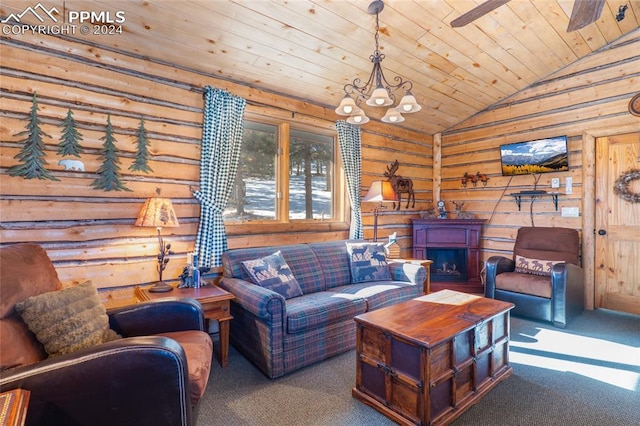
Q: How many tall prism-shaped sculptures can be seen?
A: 0